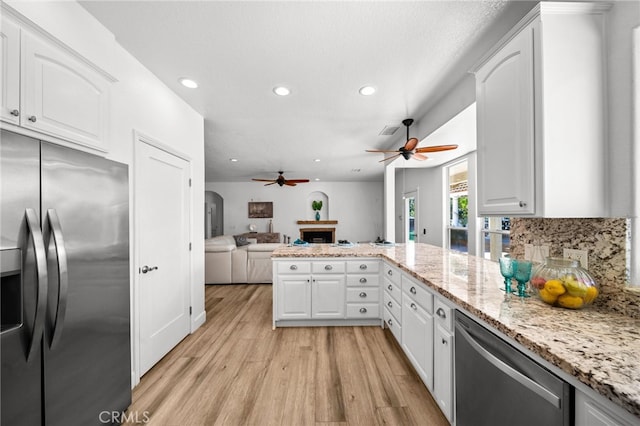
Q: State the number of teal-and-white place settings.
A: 3